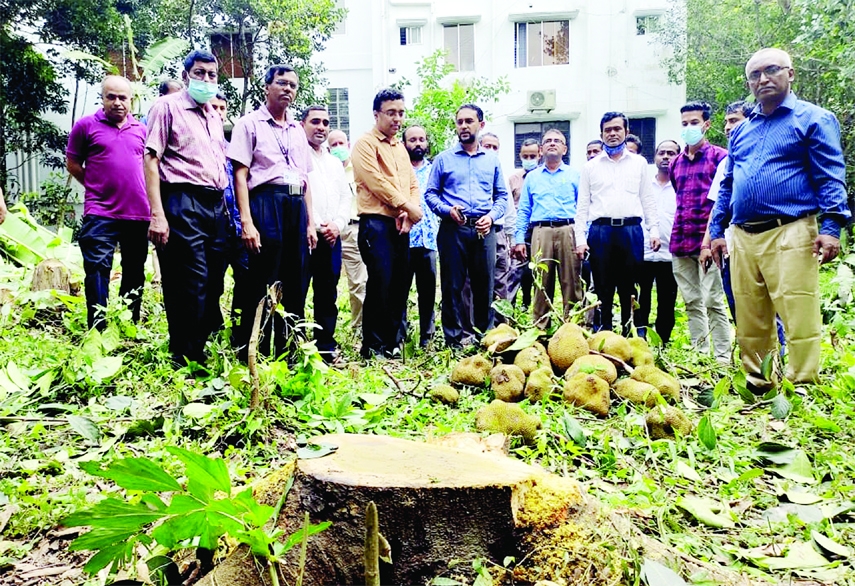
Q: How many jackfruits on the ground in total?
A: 15